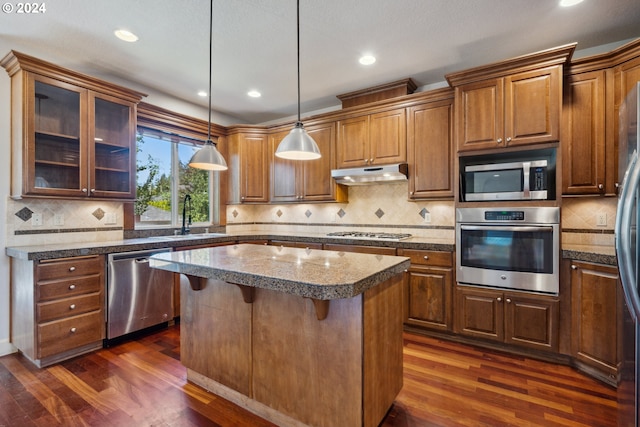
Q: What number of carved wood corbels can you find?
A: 3